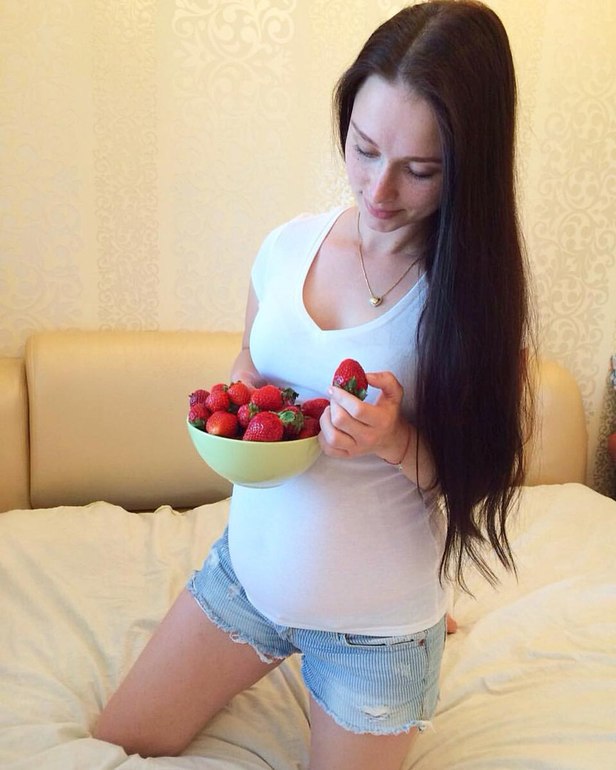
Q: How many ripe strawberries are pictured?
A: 14